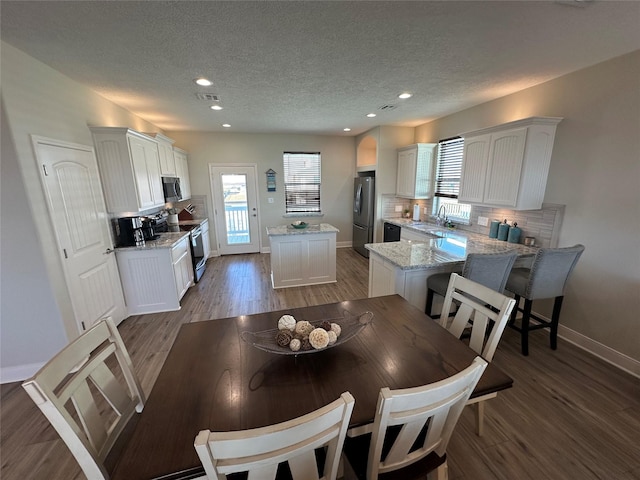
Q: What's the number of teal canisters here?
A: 3